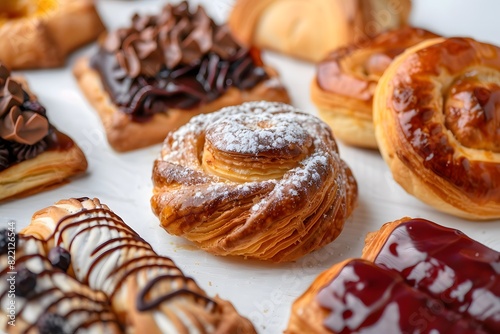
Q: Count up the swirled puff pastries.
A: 3